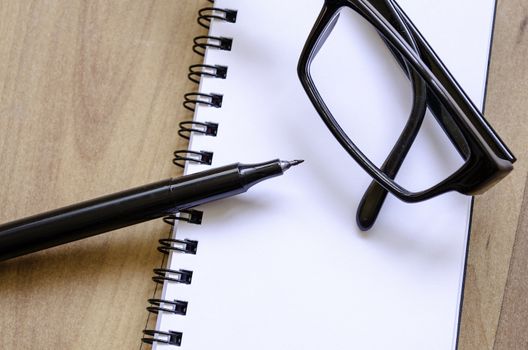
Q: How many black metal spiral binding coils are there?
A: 11